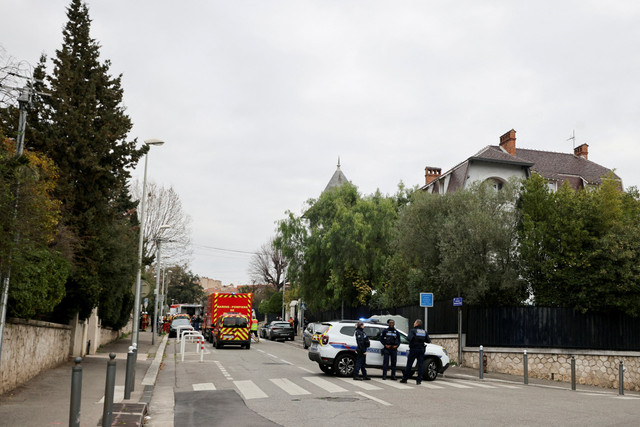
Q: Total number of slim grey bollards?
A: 8